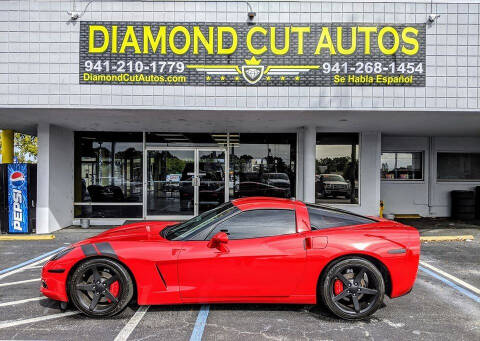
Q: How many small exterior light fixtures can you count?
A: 3